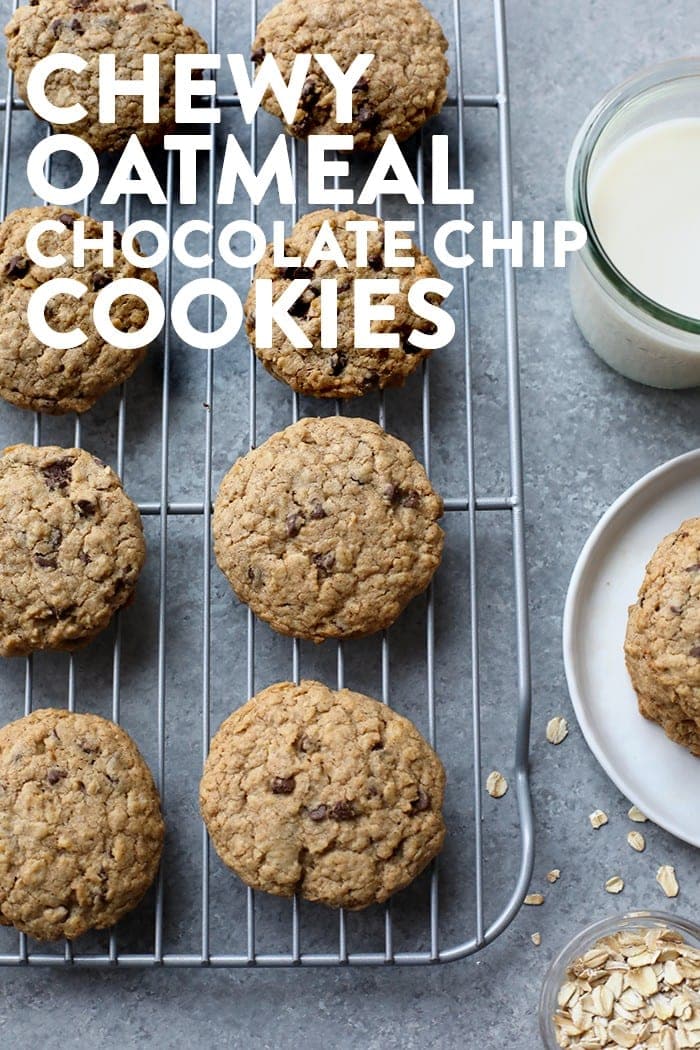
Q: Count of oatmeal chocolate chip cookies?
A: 9